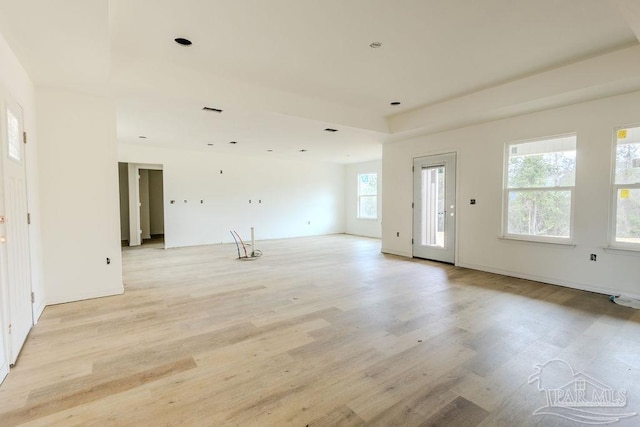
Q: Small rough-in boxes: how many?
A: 11